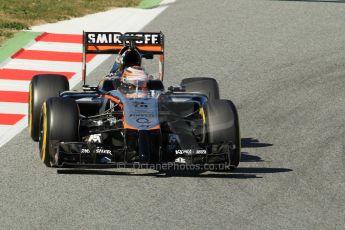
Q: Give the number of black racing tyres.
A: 4